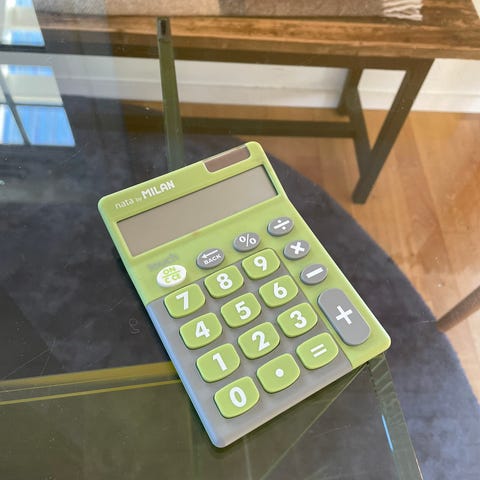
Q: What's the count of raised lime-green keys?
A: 12